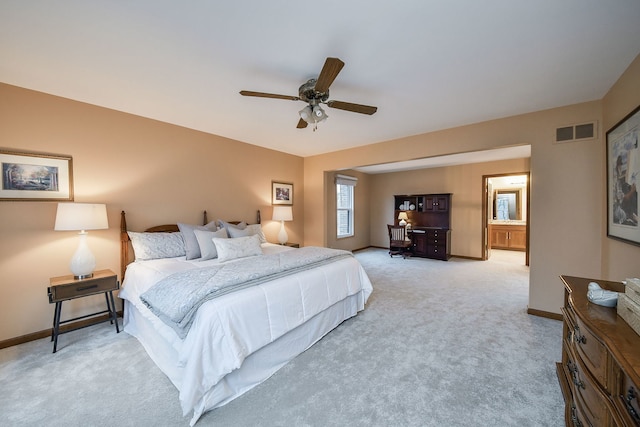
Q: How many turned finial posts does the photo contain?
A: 3